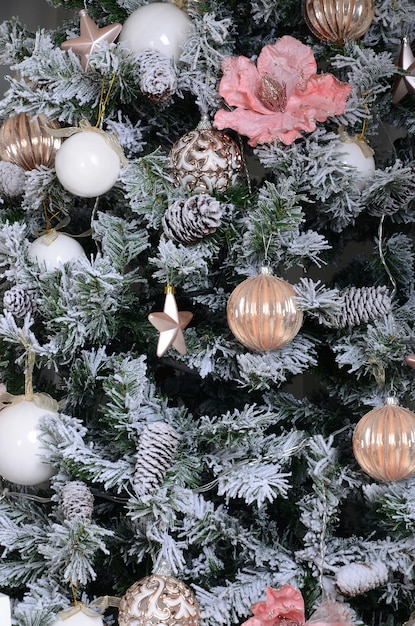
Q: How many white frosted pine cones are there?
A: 8